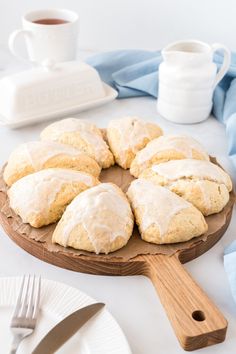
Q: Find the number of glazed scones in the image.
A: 8